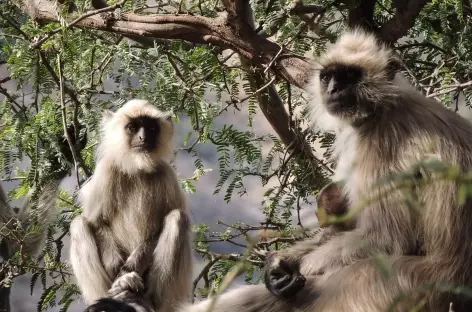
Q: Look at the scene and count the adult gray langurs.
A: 2